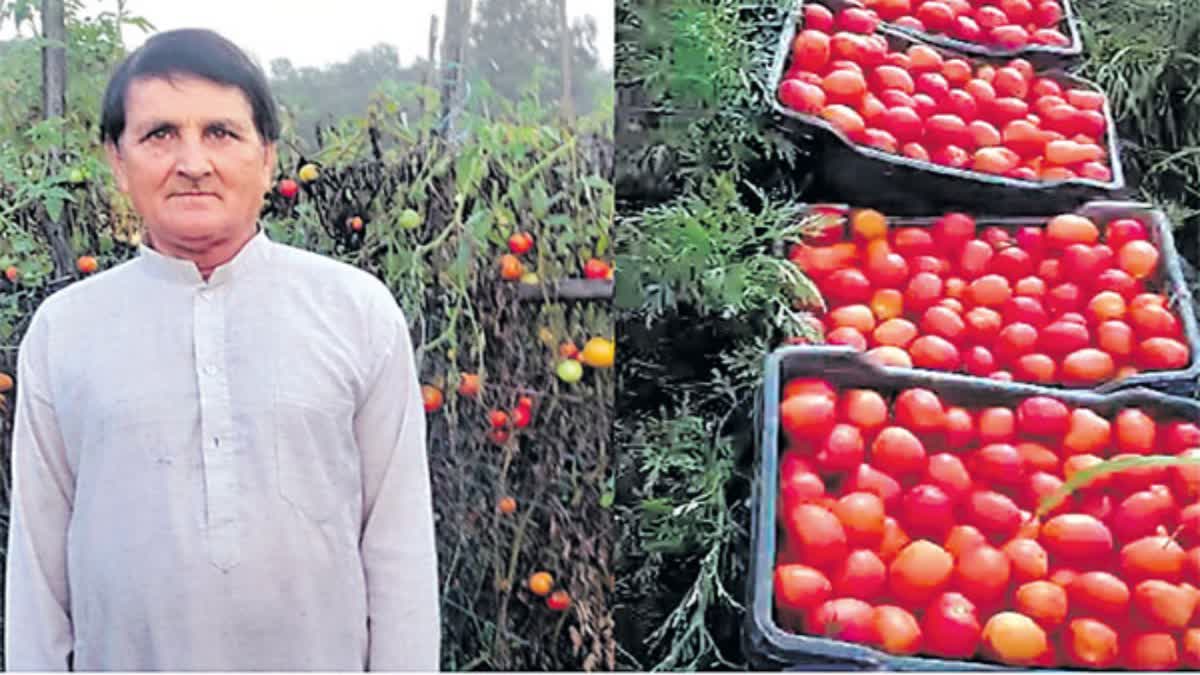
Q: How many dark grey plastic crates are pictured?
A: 4